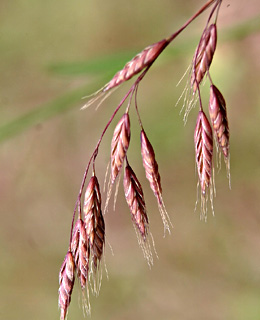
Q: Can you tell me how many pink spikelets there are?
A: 10